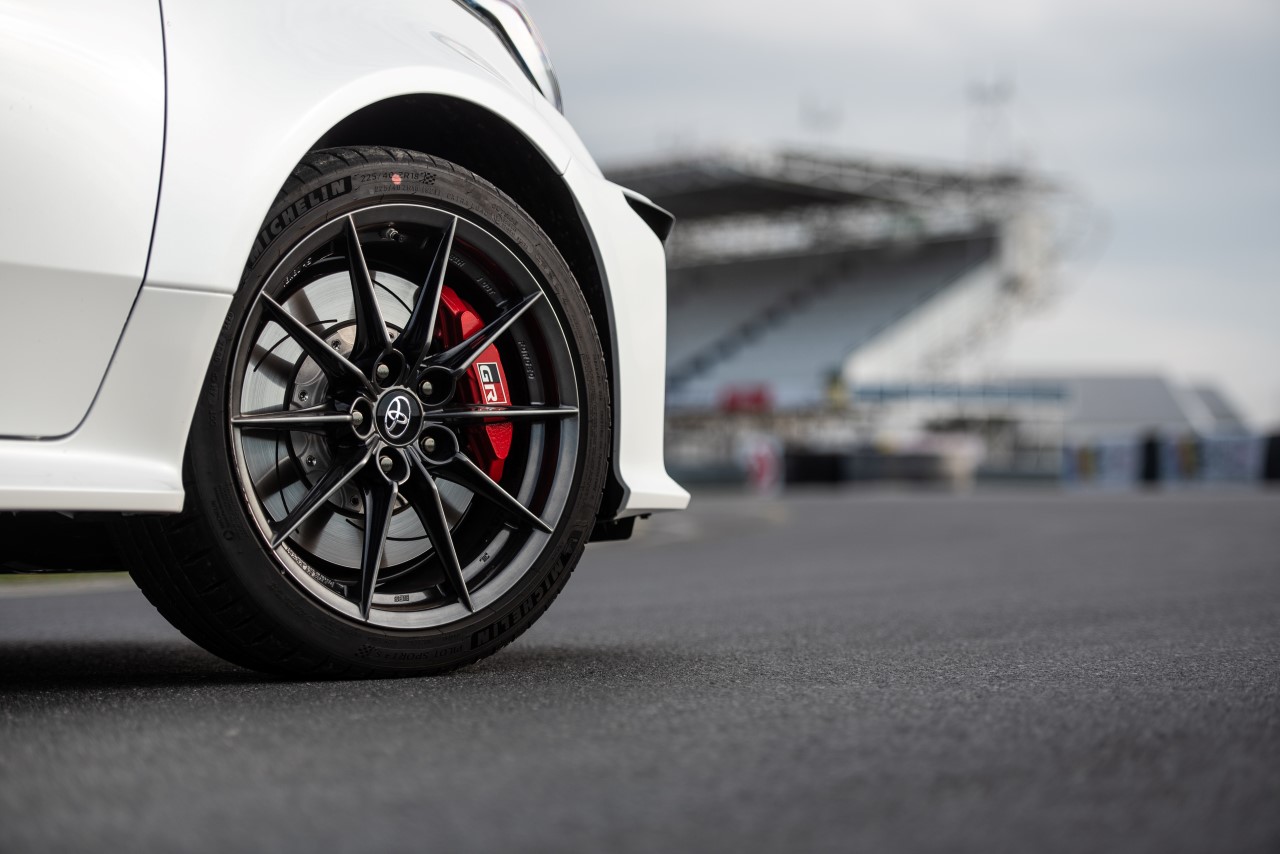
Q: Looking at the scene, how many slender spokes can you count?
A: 10